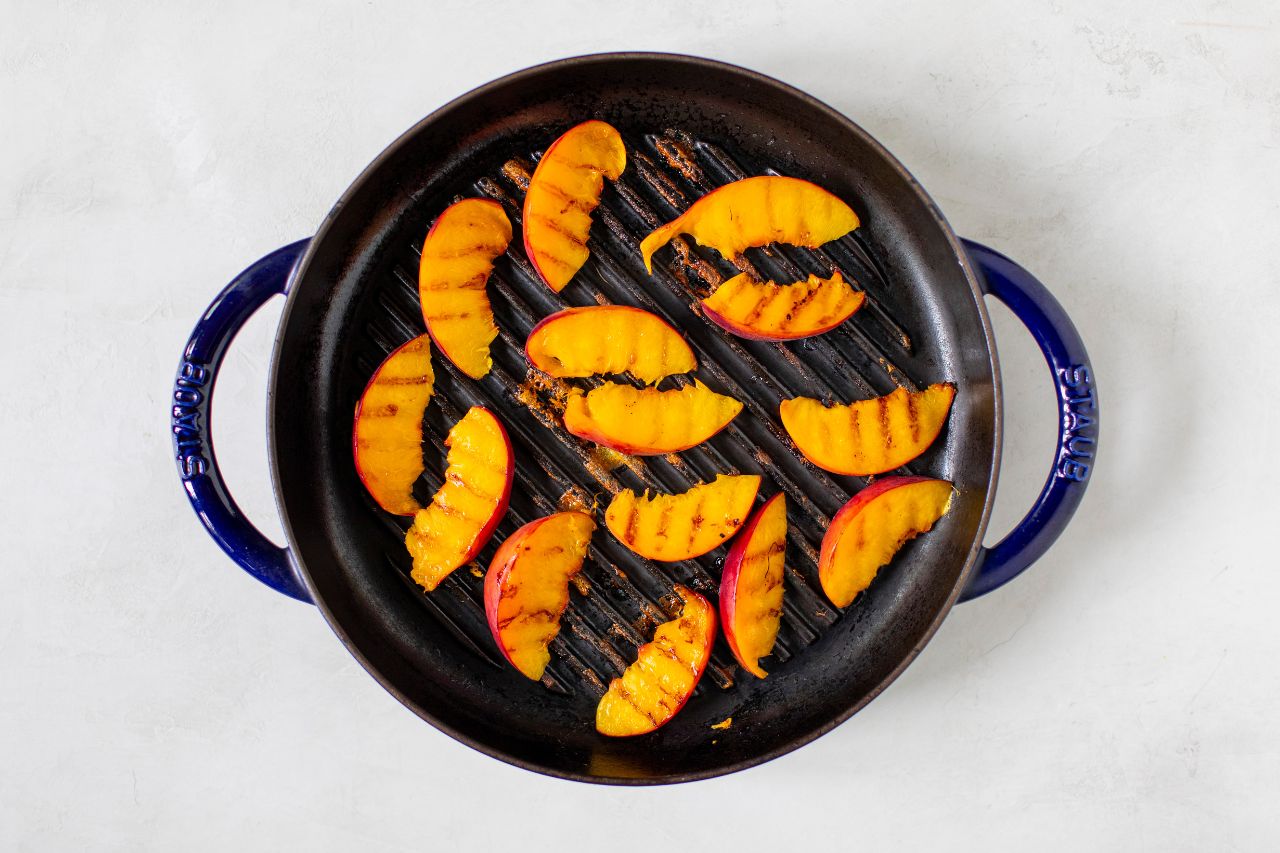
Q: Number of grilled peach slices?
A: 14